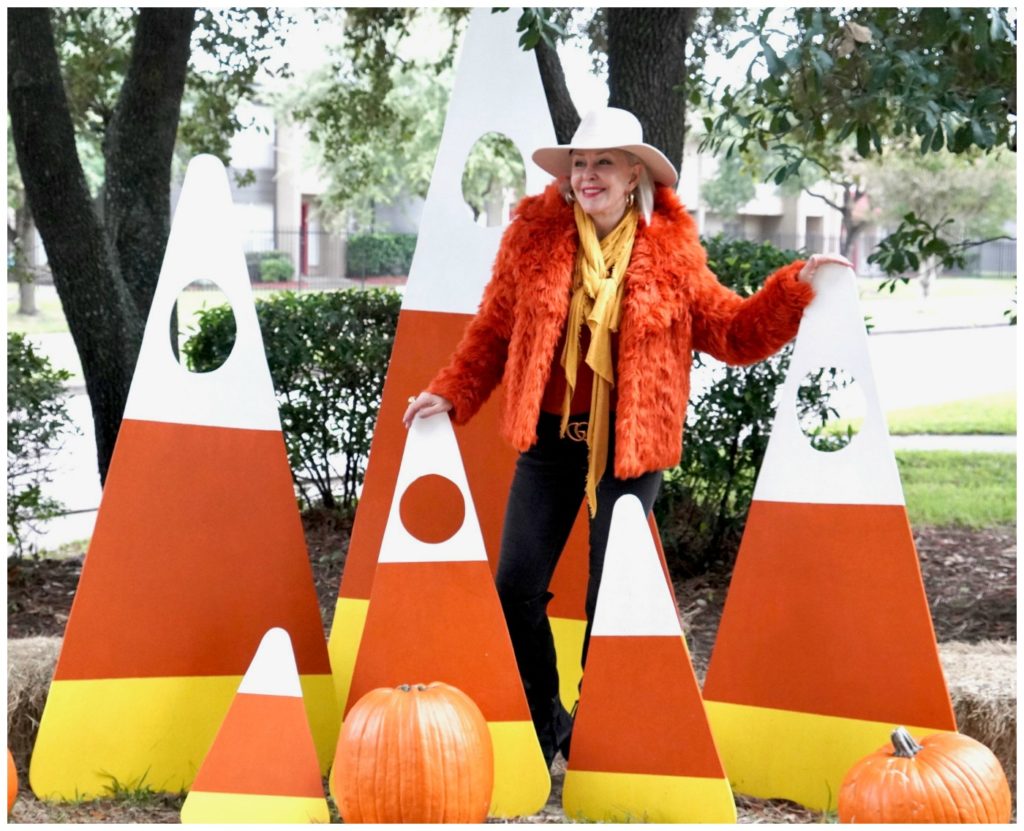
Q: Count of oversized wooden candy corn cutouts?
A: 6